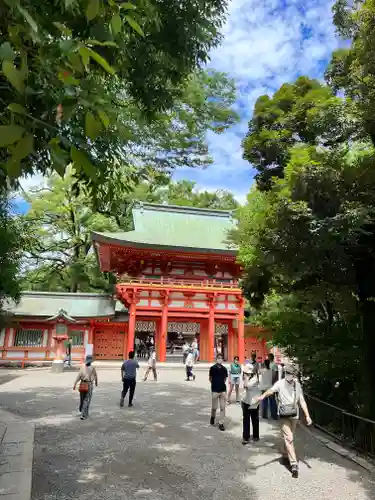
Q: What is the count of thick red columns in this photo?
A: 4